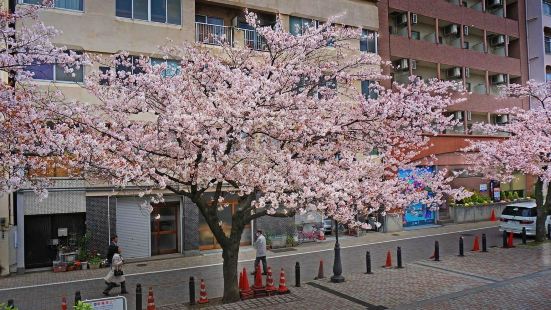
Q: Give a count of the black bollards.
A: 12